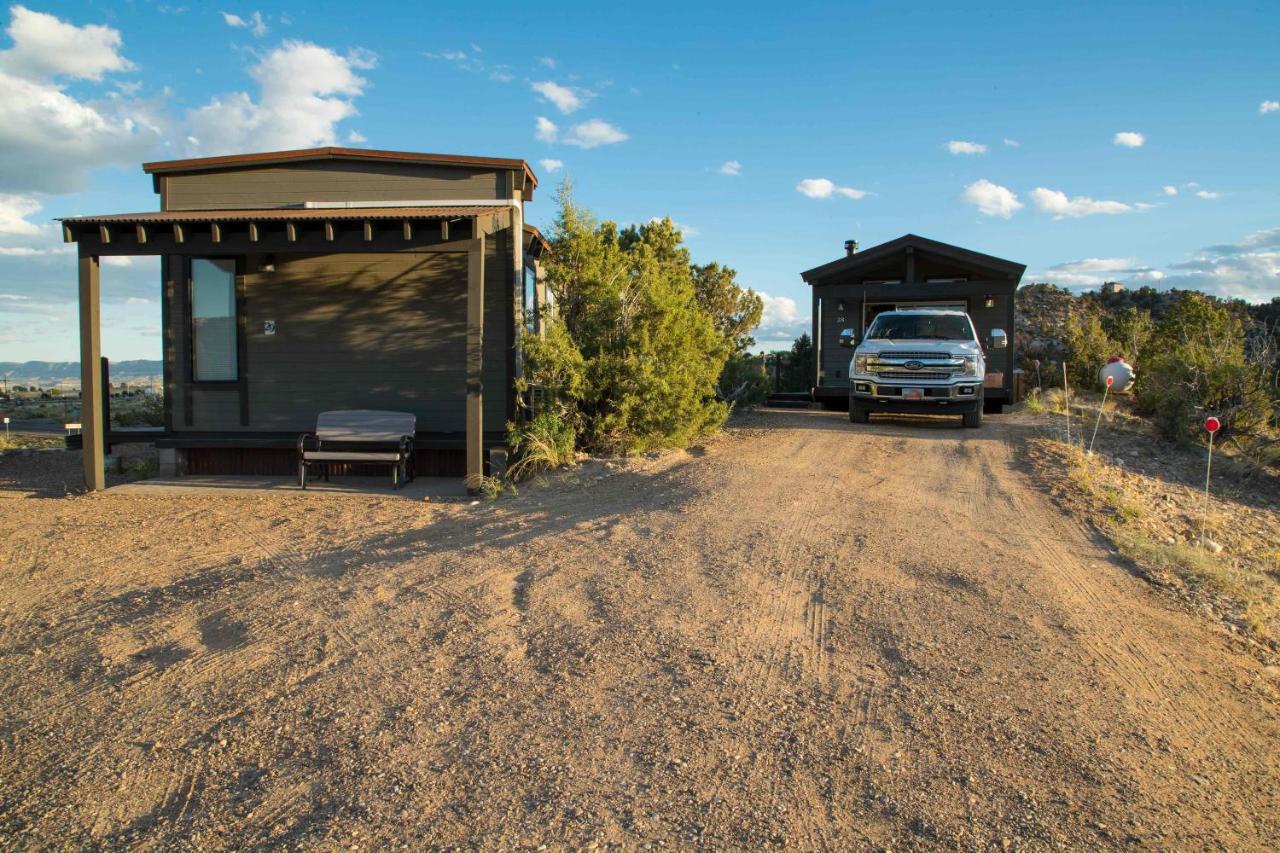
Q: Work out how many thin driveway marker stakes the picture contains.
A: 4